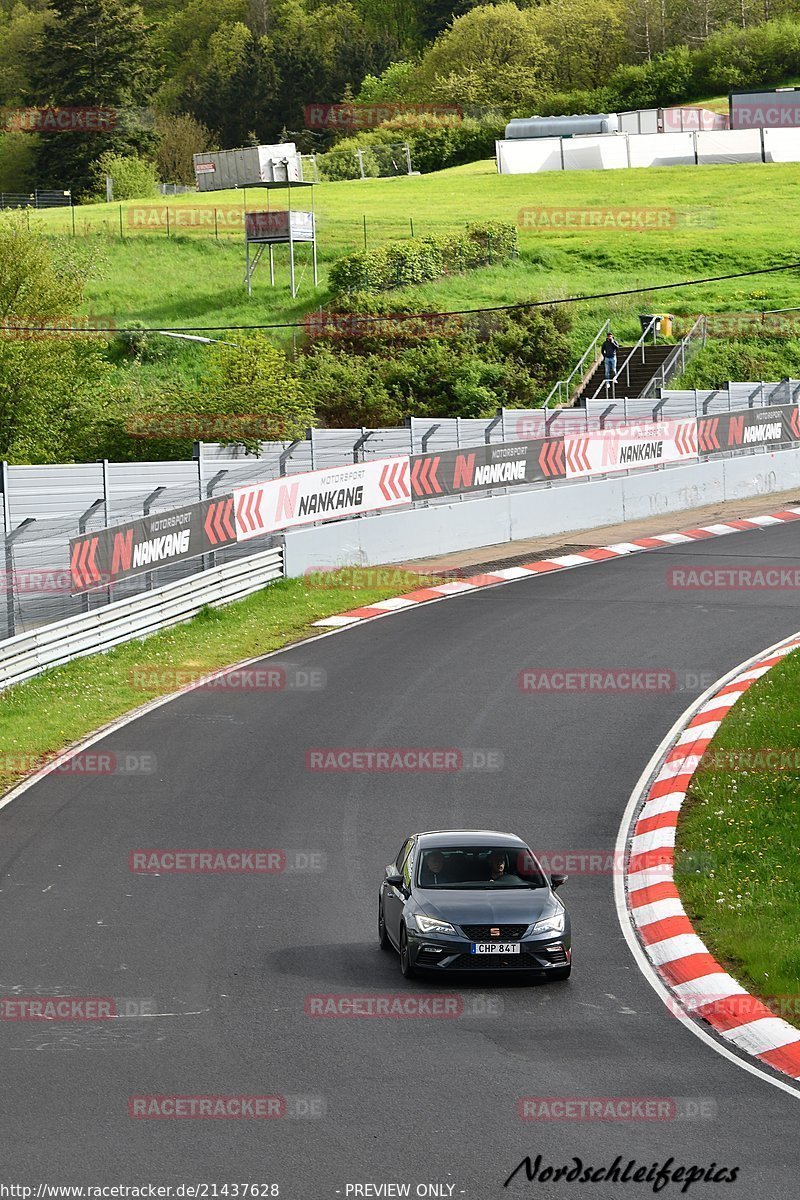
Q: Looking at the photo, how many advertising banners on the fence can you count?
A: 5